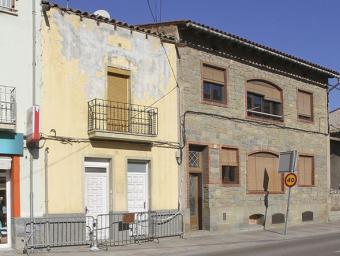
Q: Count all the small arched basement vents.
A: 3